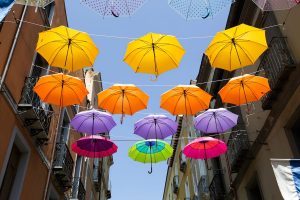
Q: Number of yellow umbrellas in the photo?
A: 3